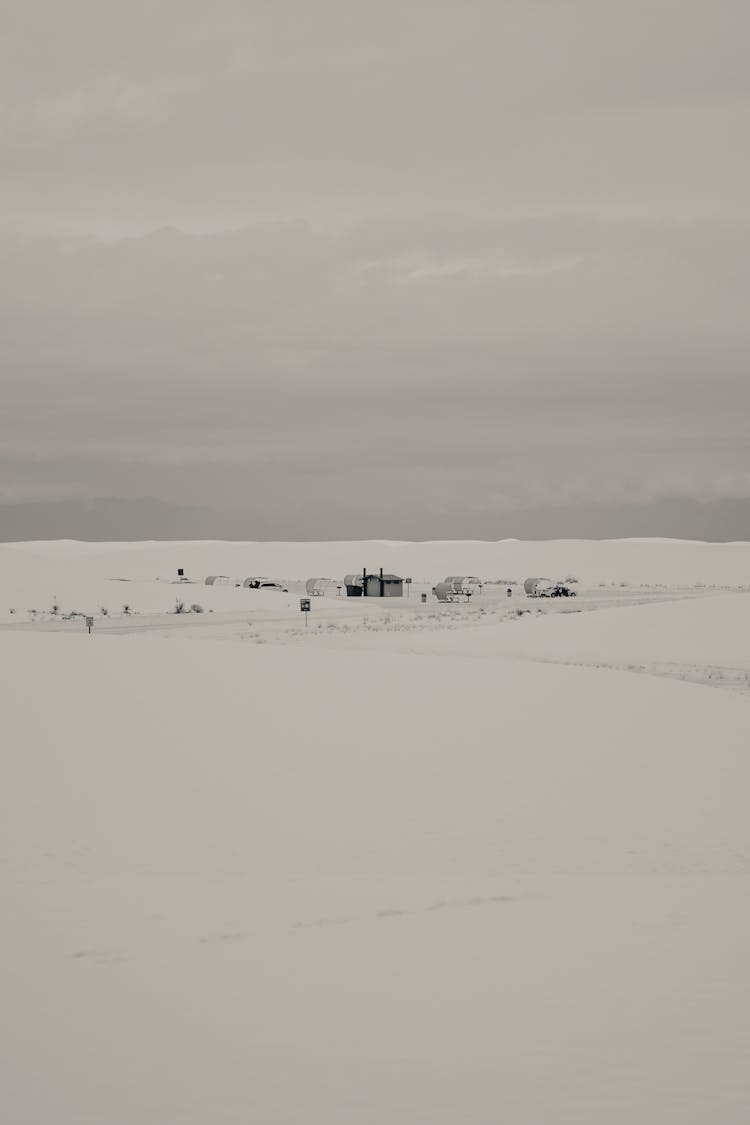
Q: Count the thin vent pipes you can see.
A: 2